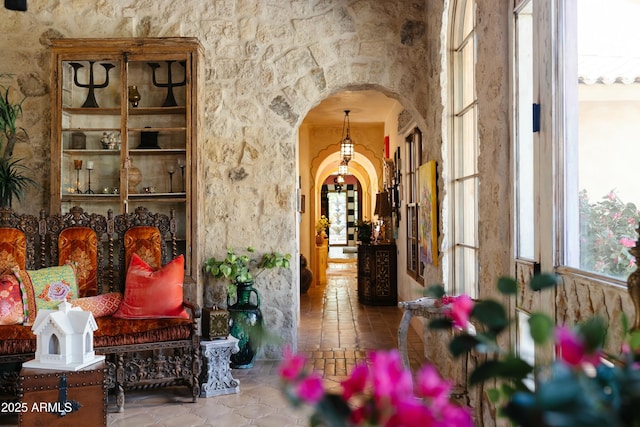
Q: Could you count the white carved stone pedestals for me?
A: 1